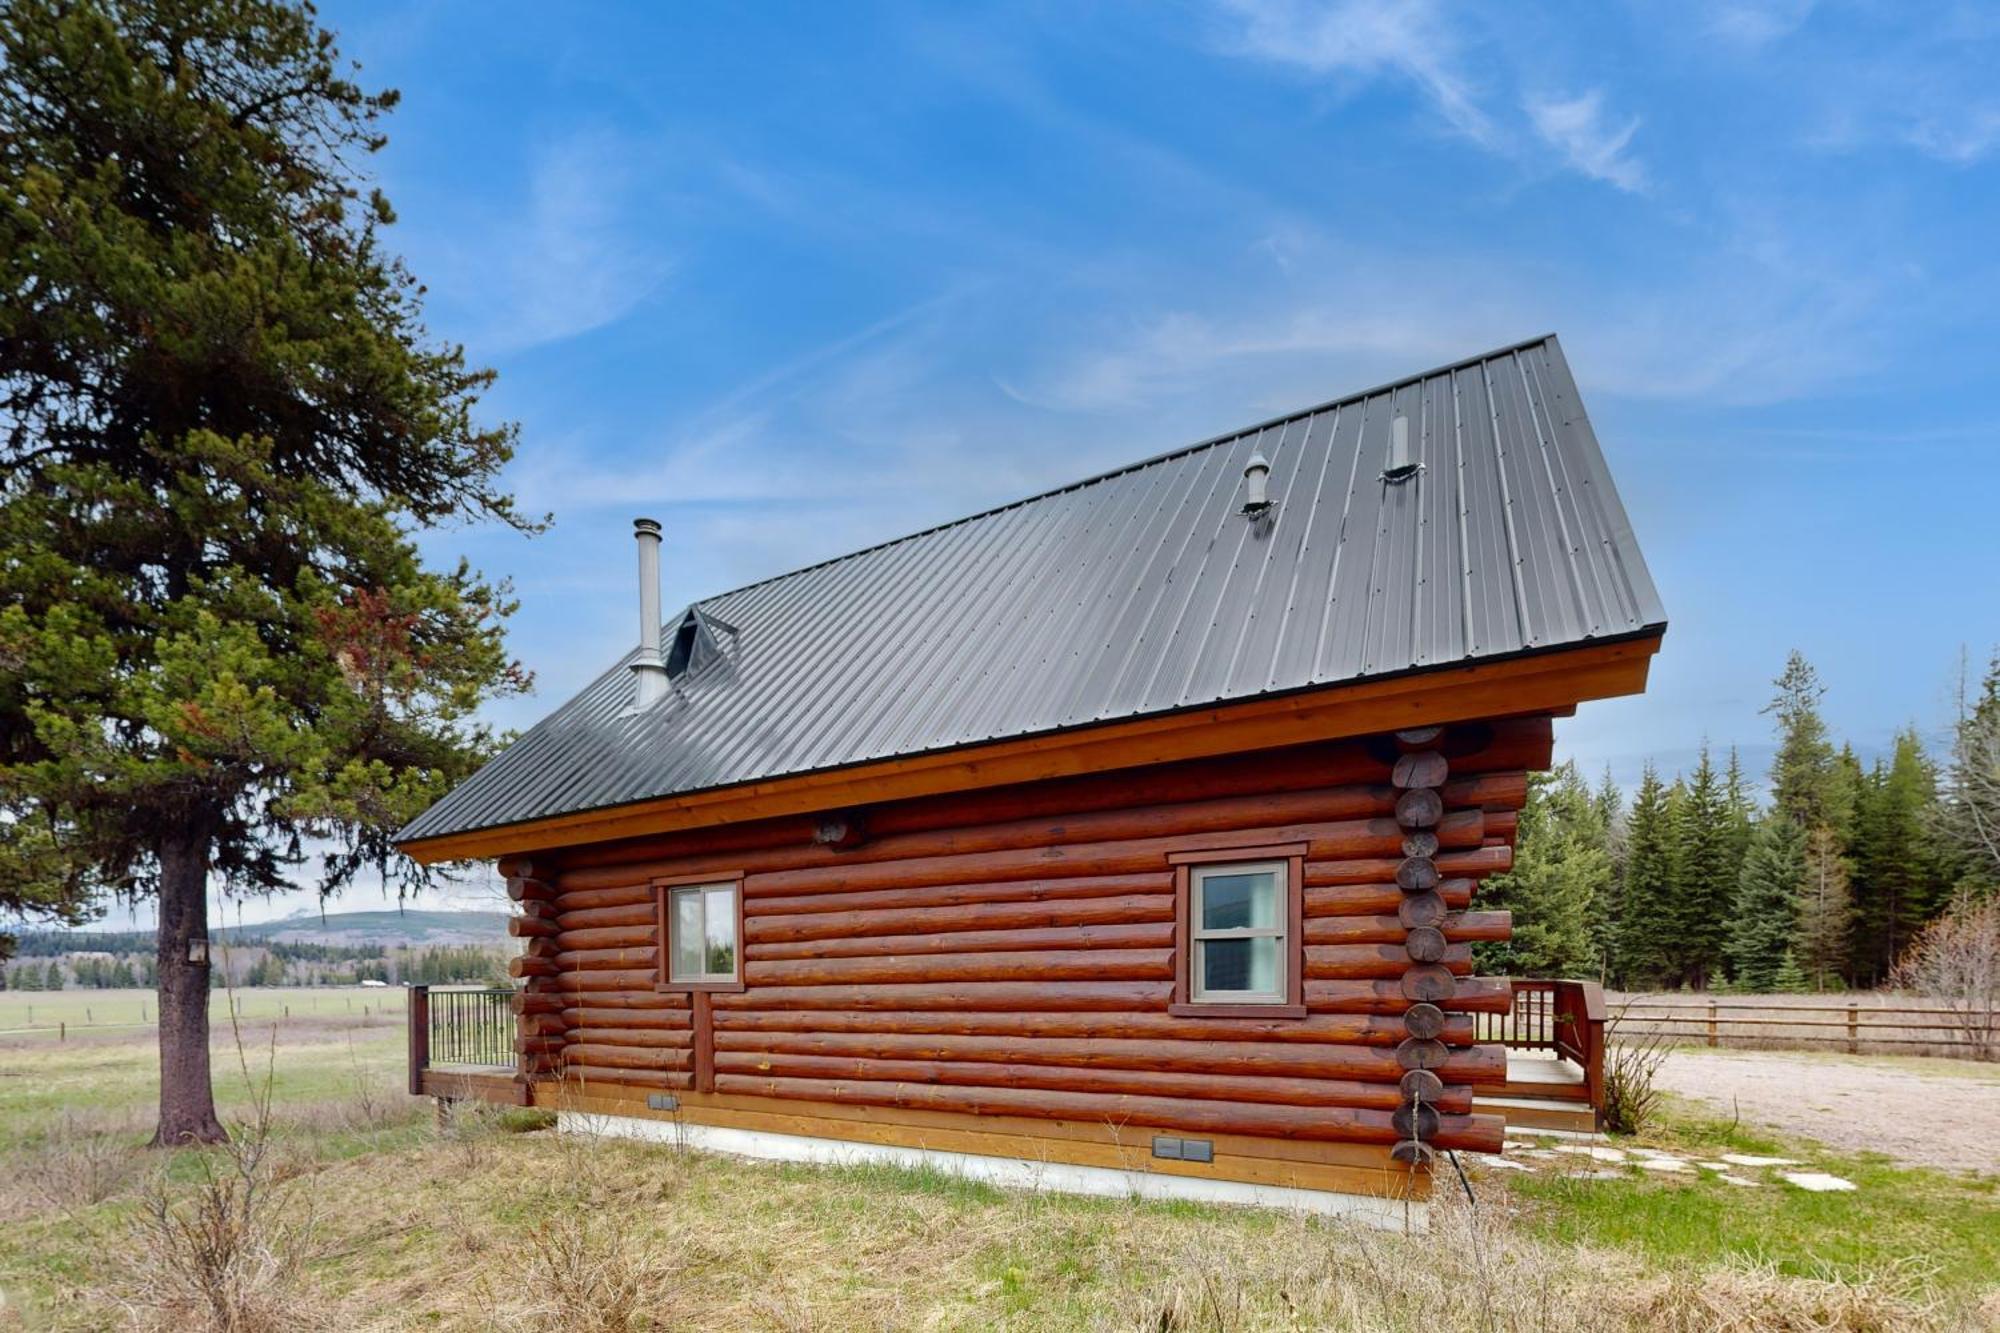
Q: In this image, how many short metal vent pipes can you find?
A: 2